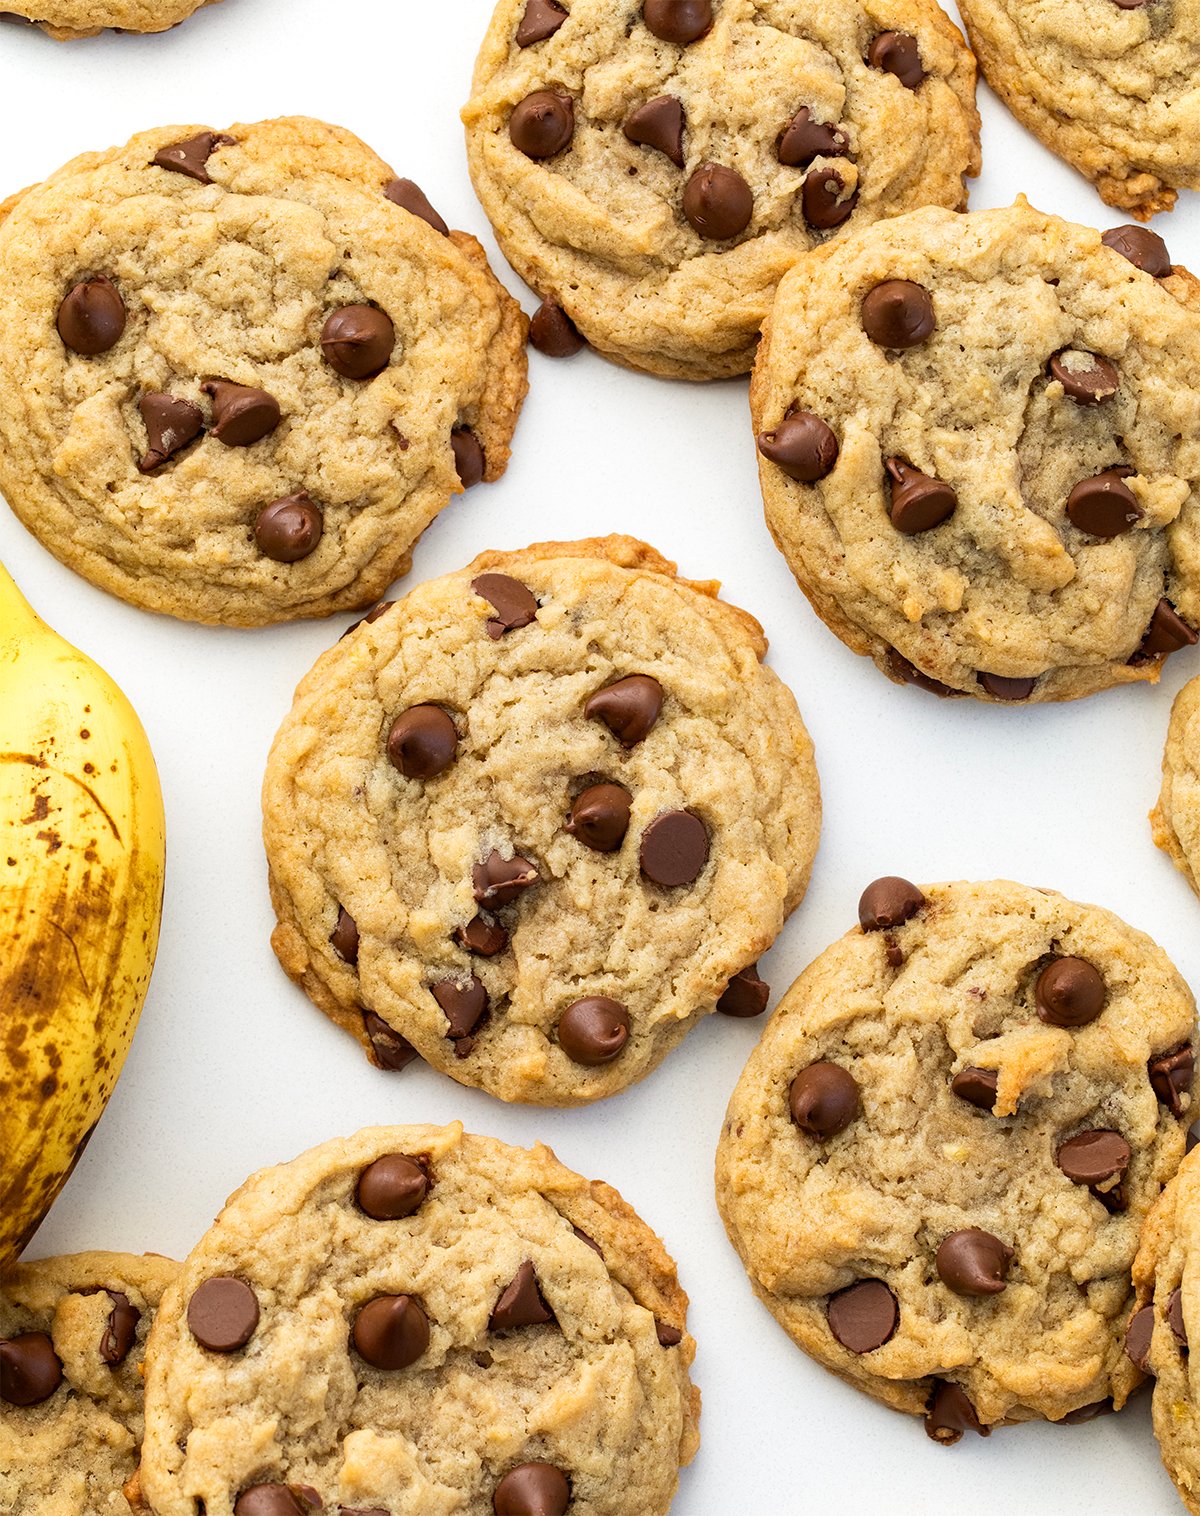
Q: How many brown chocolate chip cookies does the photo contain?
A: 11